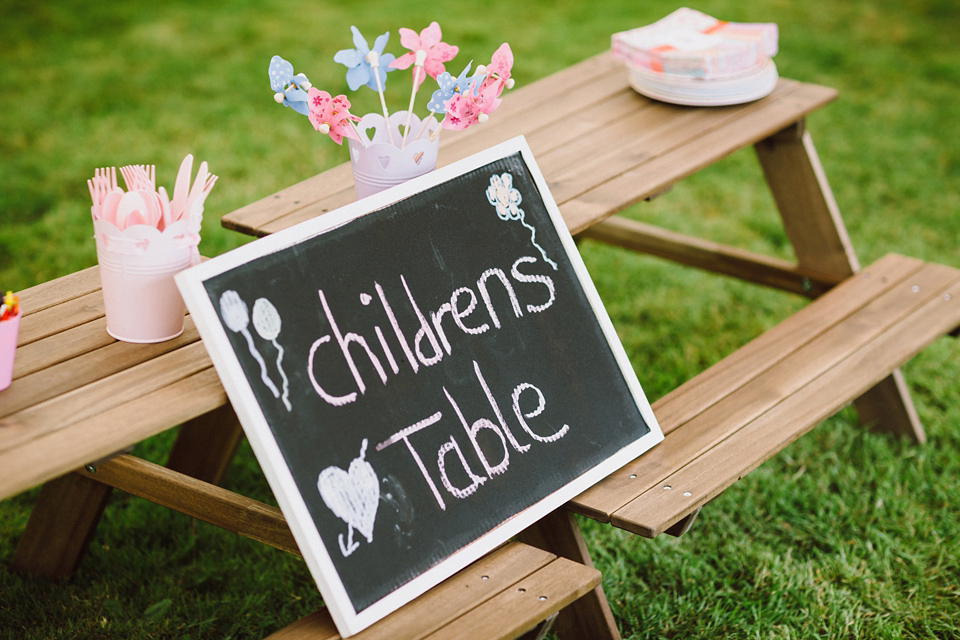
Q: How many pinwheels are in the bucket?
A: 7